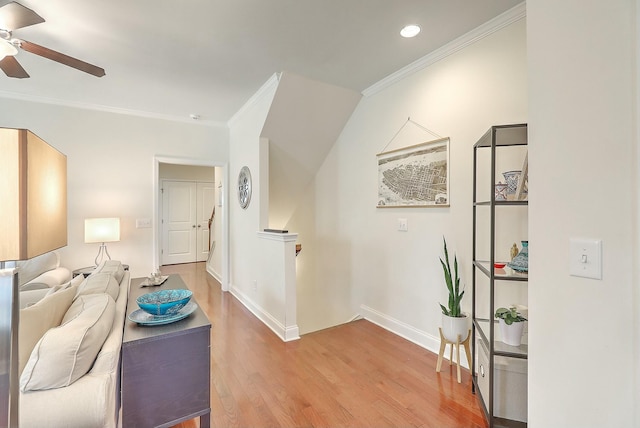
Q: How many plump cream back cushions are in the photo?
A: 3